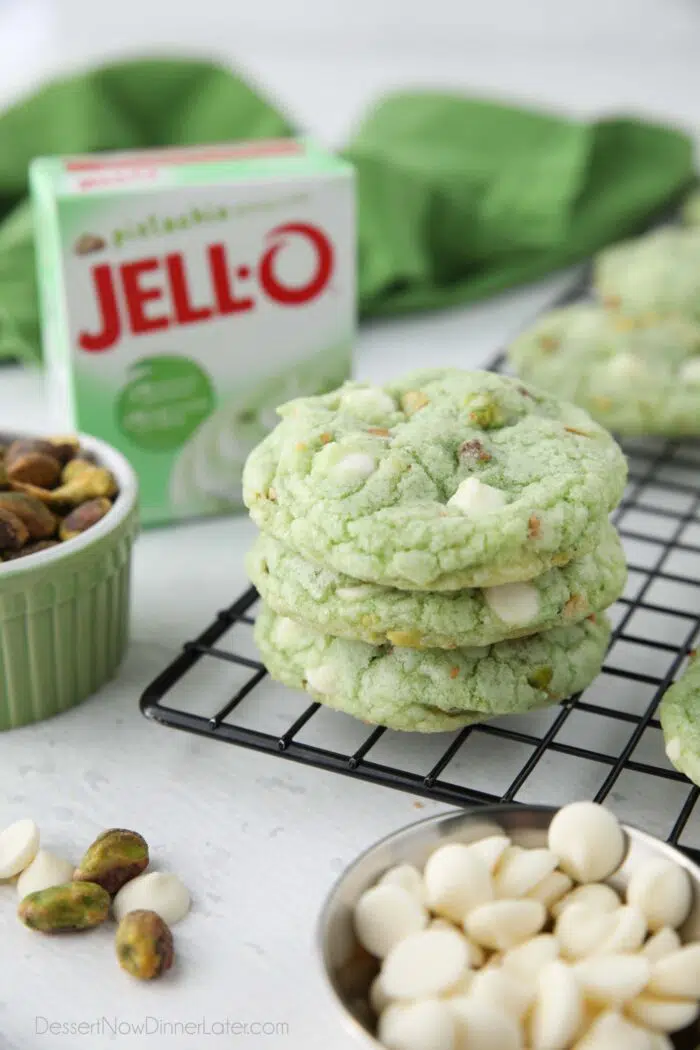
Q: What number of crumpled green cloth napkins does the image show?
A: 1